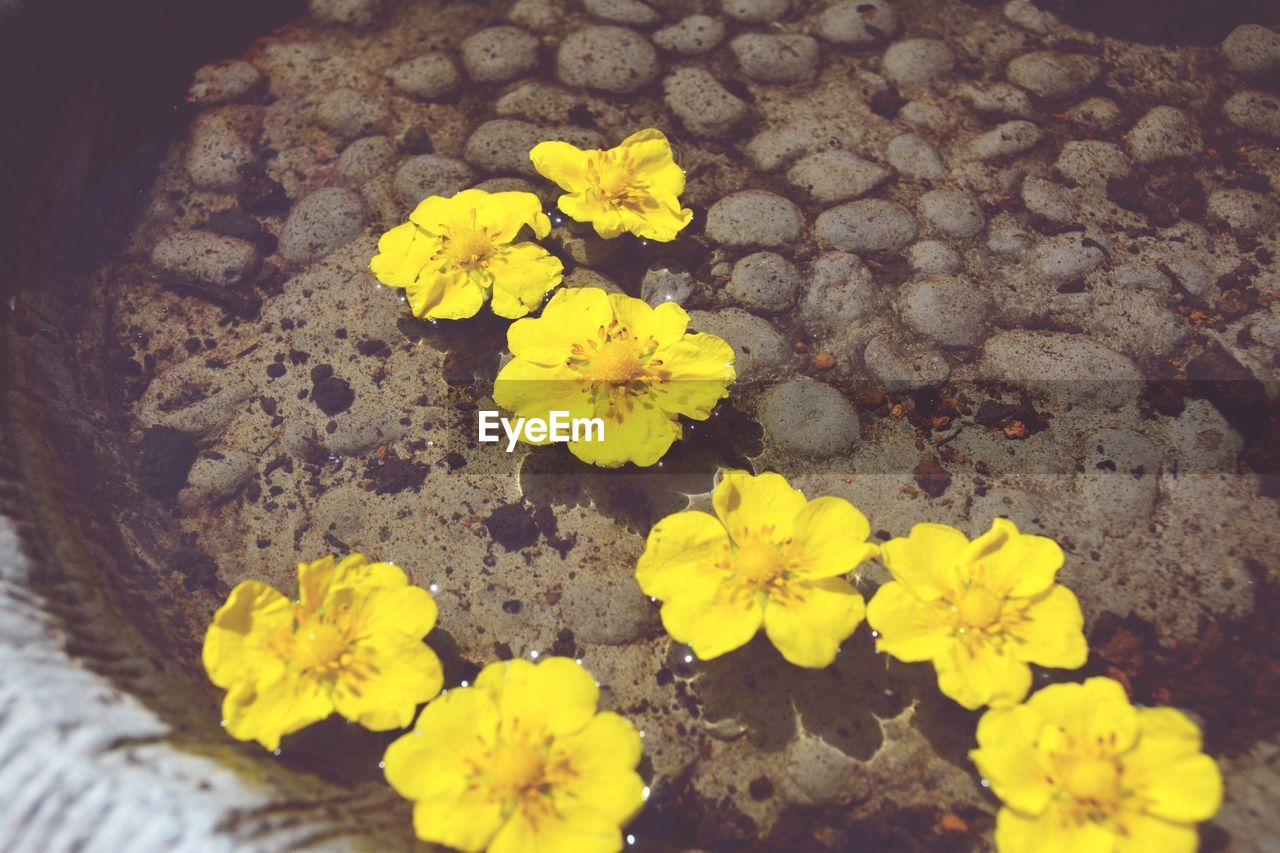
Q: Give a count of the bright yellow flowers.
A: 8